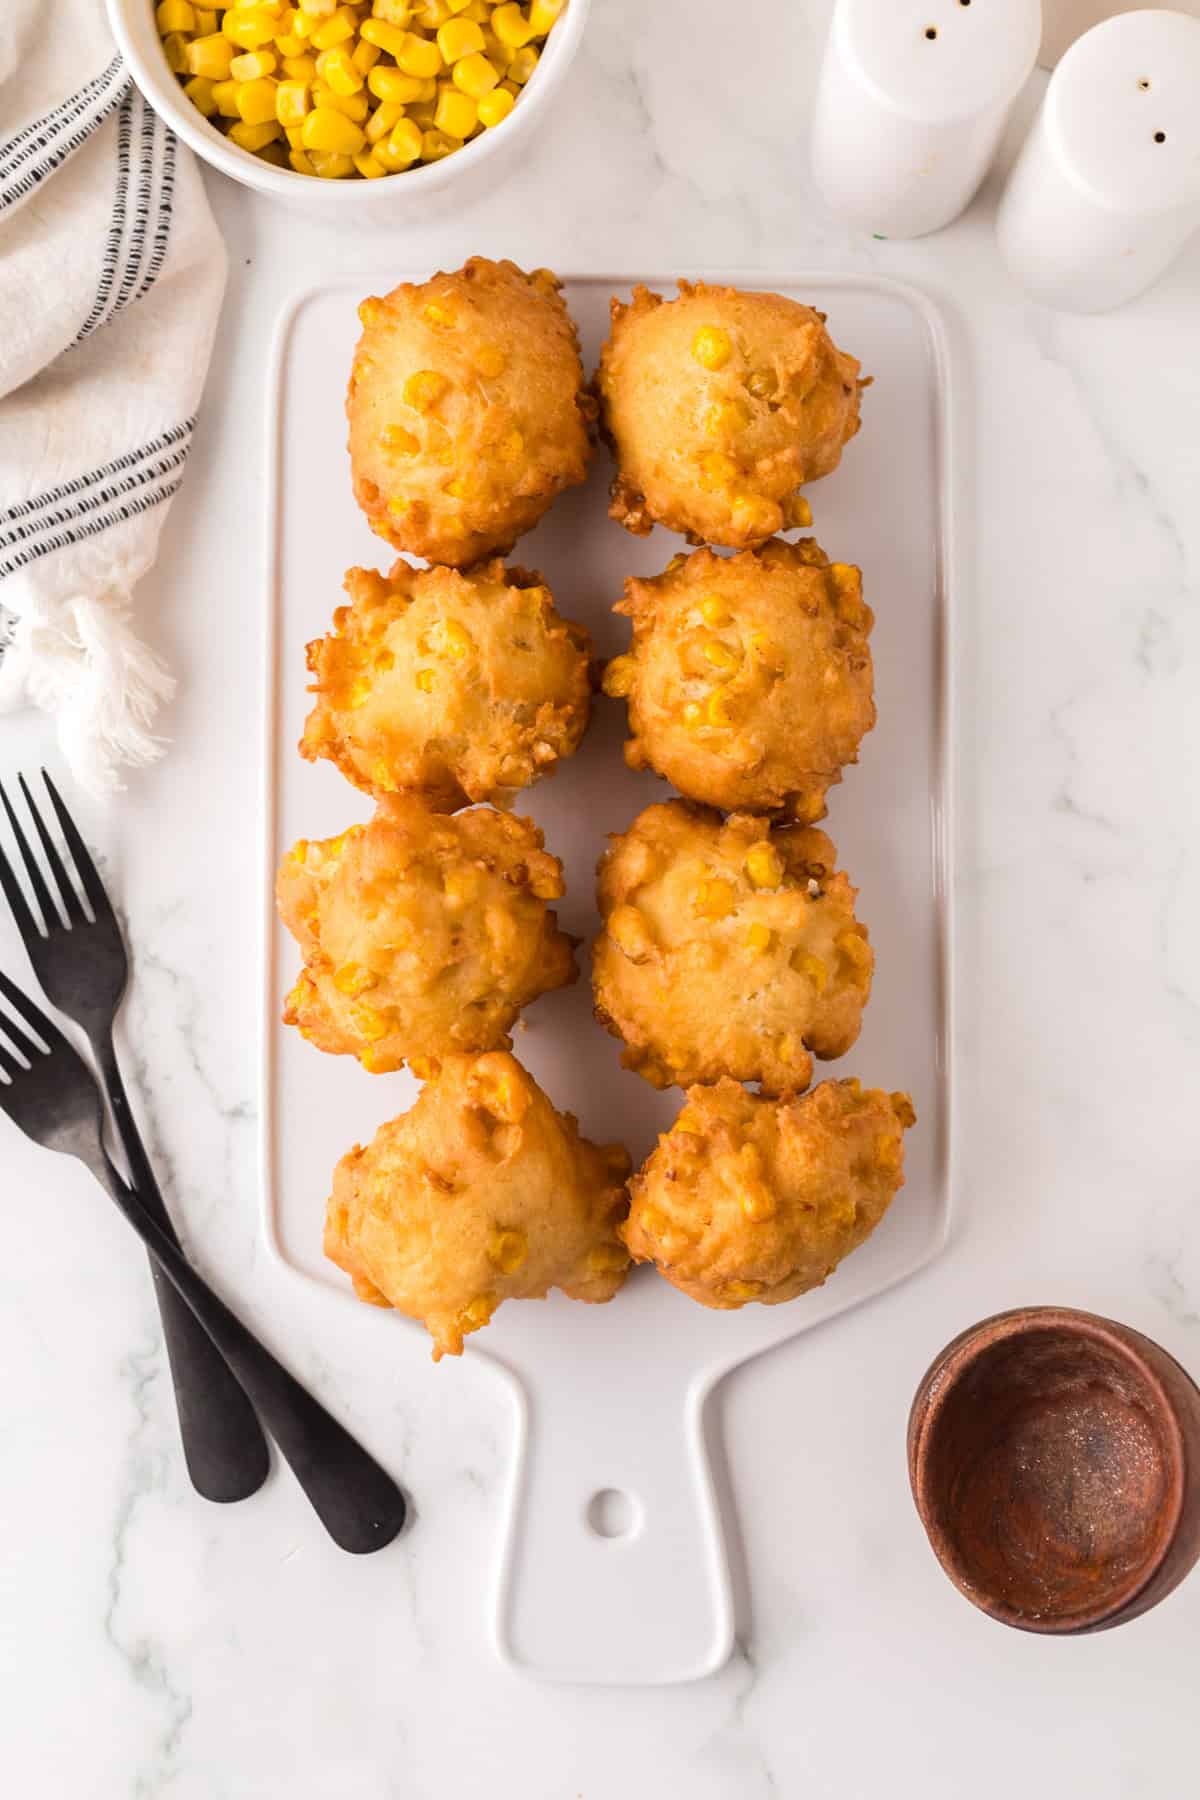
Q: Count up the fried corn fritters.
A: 8